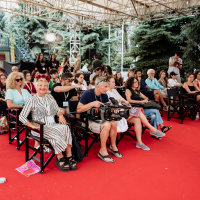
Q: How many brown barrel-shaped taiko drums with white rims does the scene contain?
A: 0